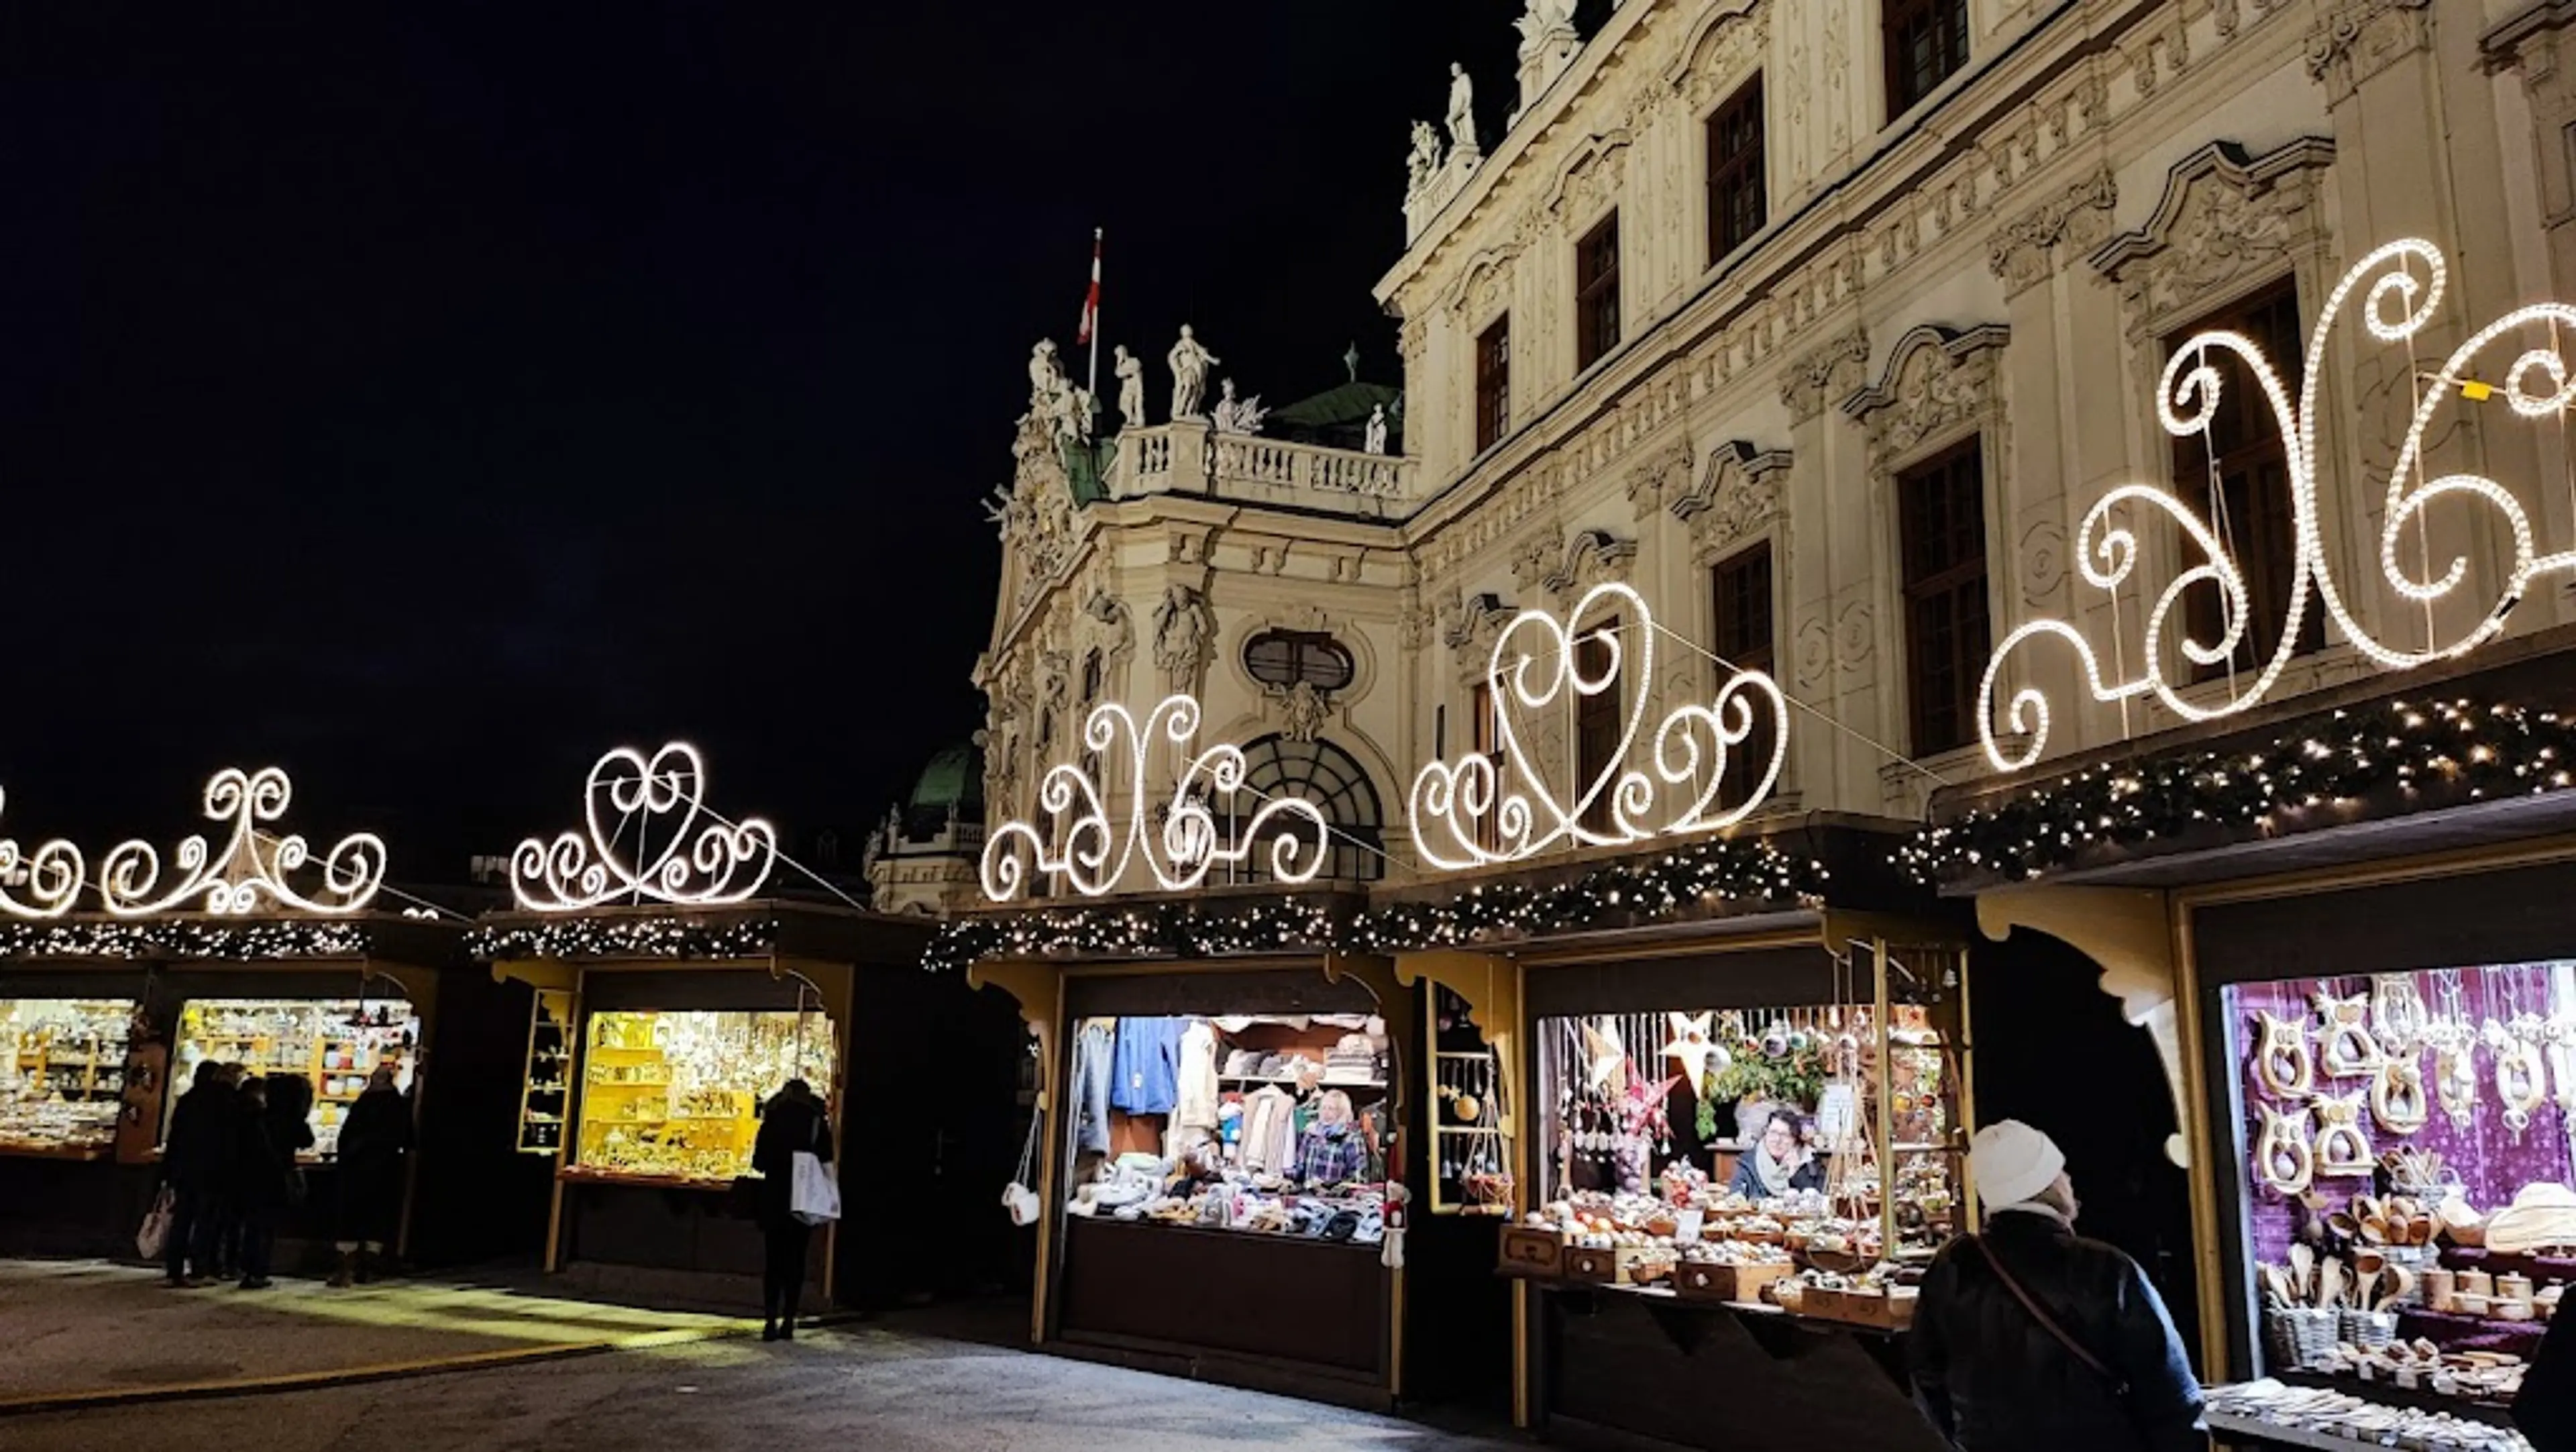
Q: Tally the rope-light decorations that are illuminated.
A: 6